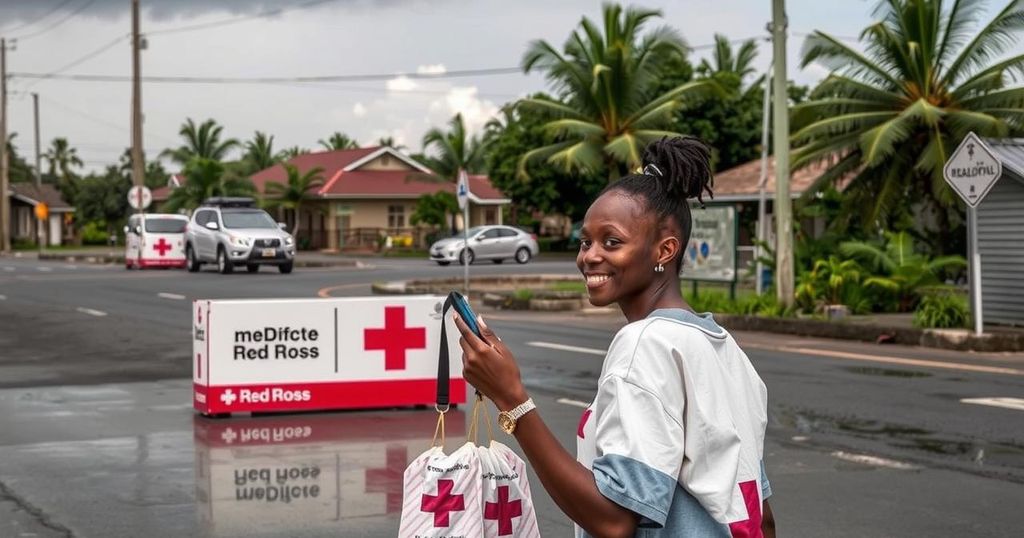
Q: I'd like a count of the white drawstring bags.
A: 2